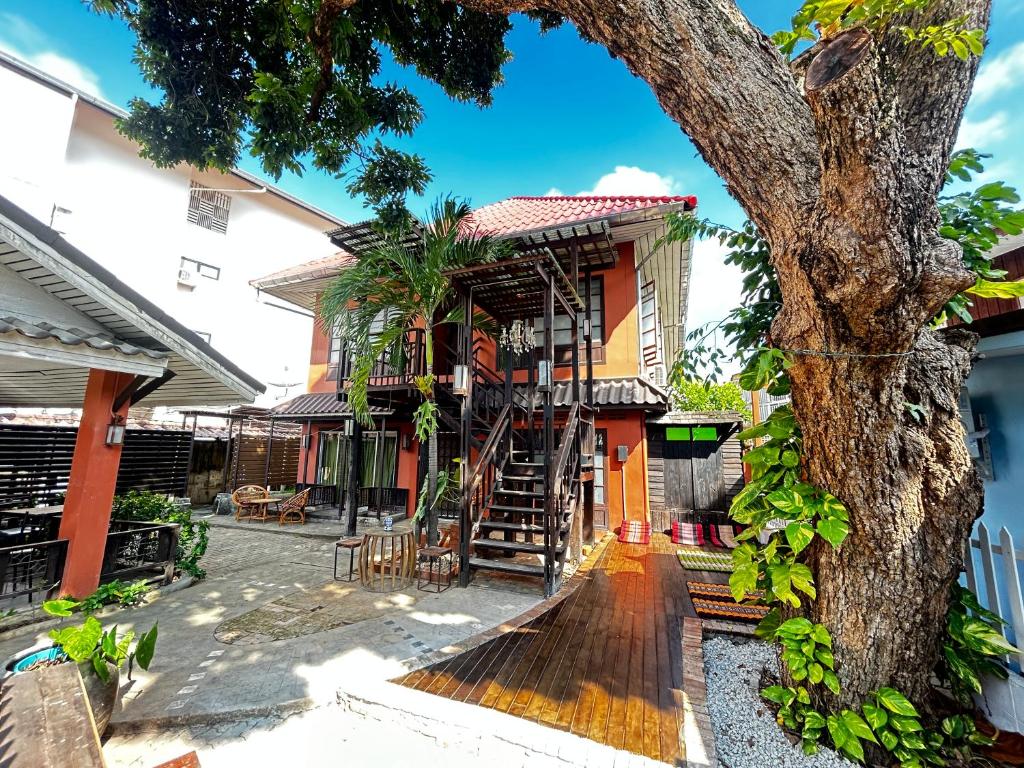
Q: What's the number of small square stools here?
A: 2